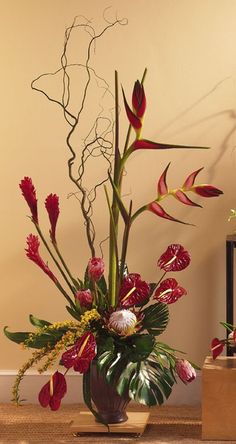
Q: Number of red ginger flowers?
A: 3